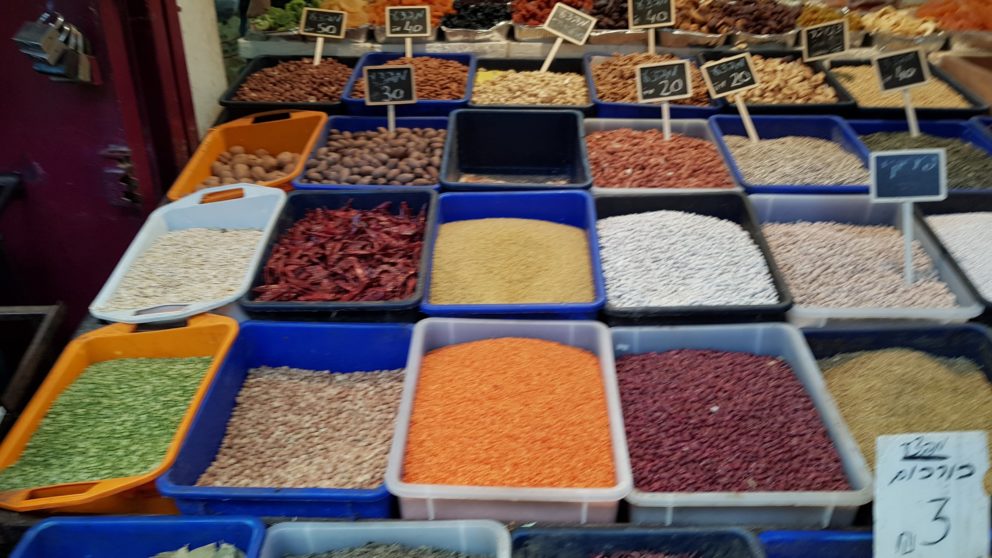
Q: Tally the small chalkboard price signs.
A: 10